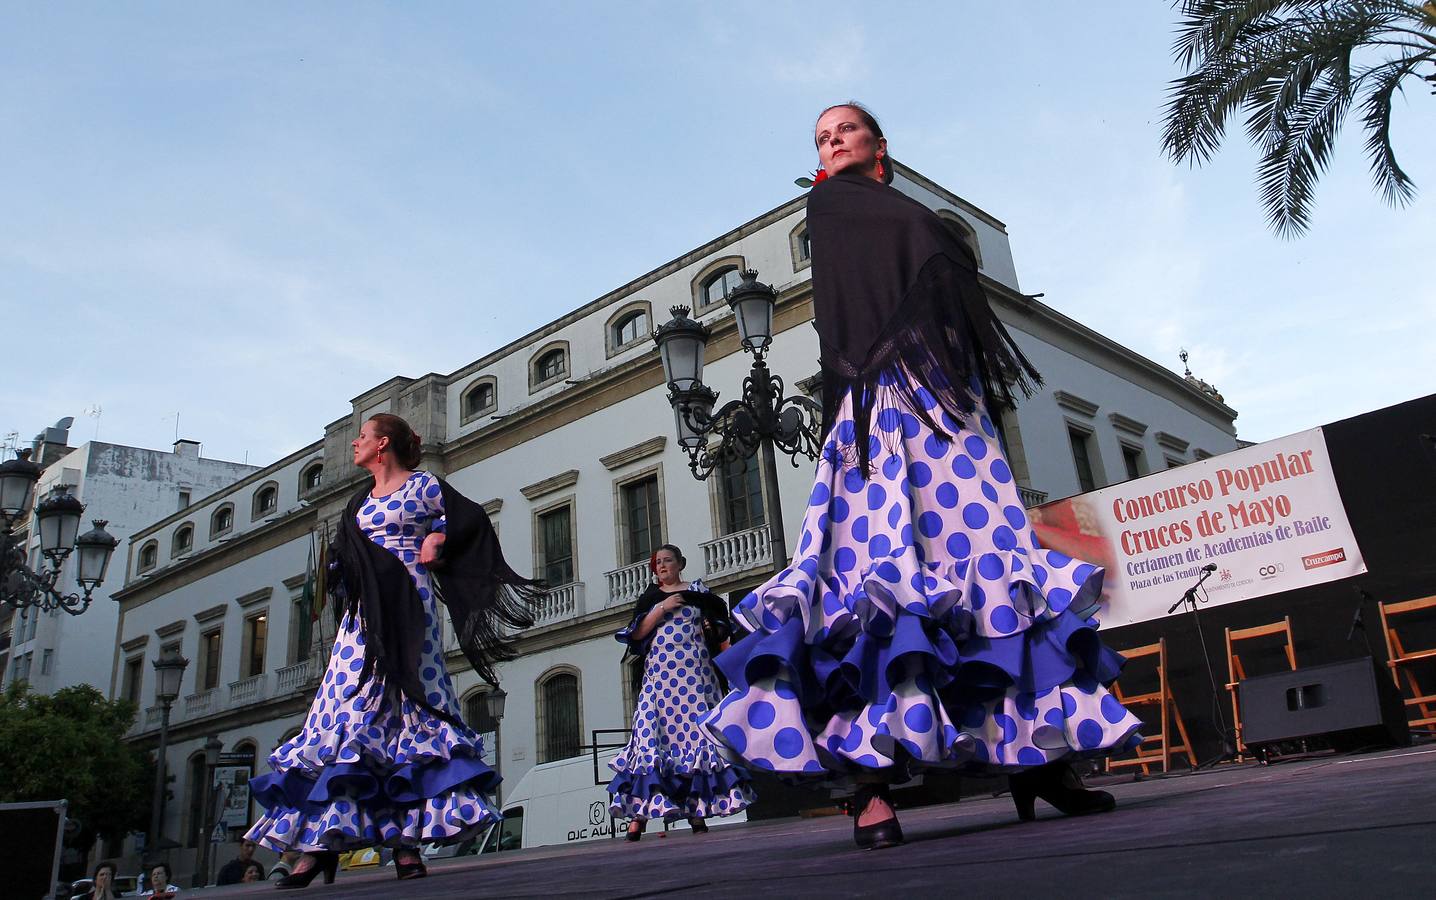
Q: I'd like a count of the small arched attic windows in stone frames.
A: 11